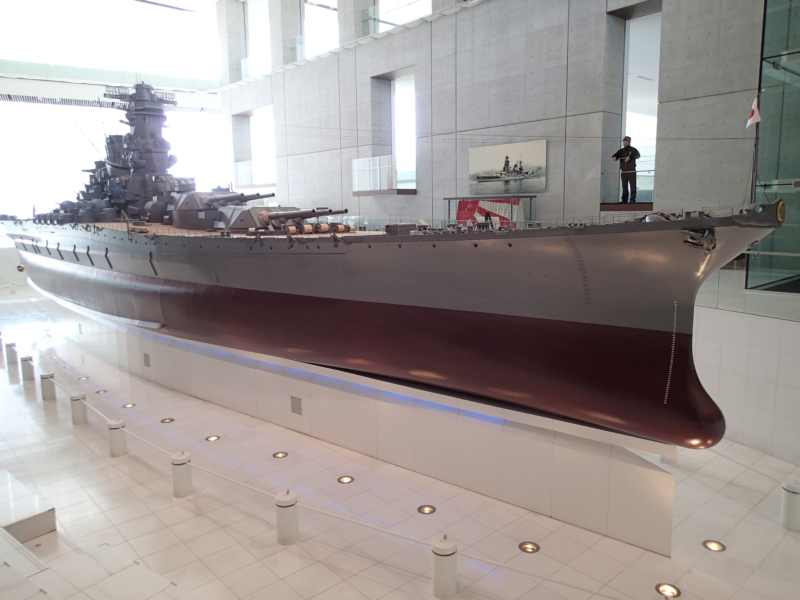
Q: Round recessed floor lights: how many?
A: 11